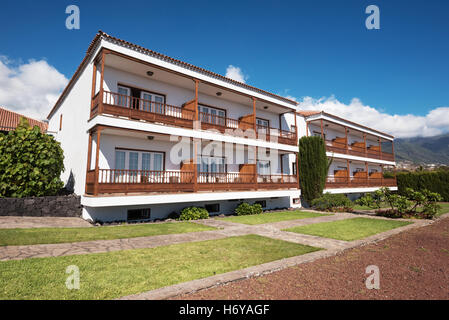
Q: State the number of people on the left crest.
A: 0